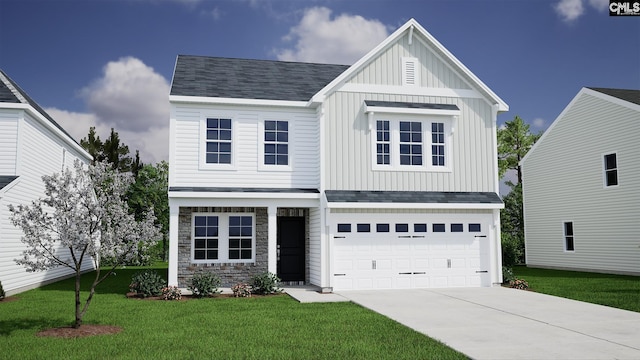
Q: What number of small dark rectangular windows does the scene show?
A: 8